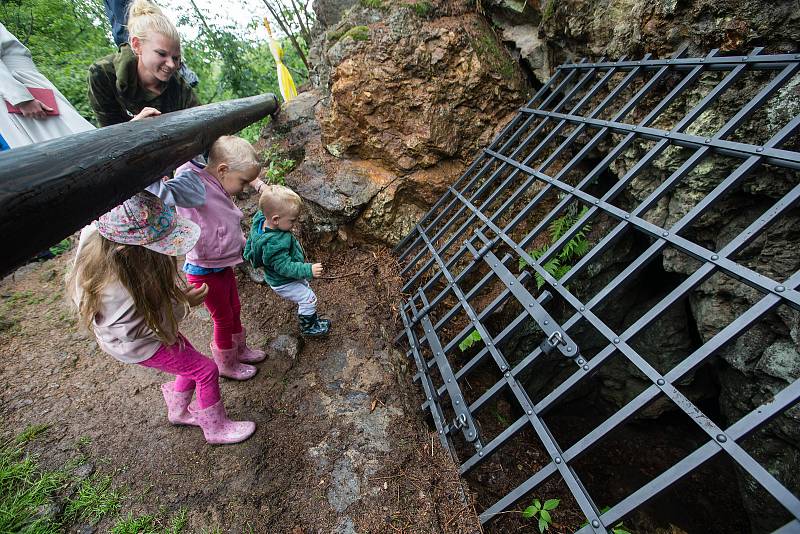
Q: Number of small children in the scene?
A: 3